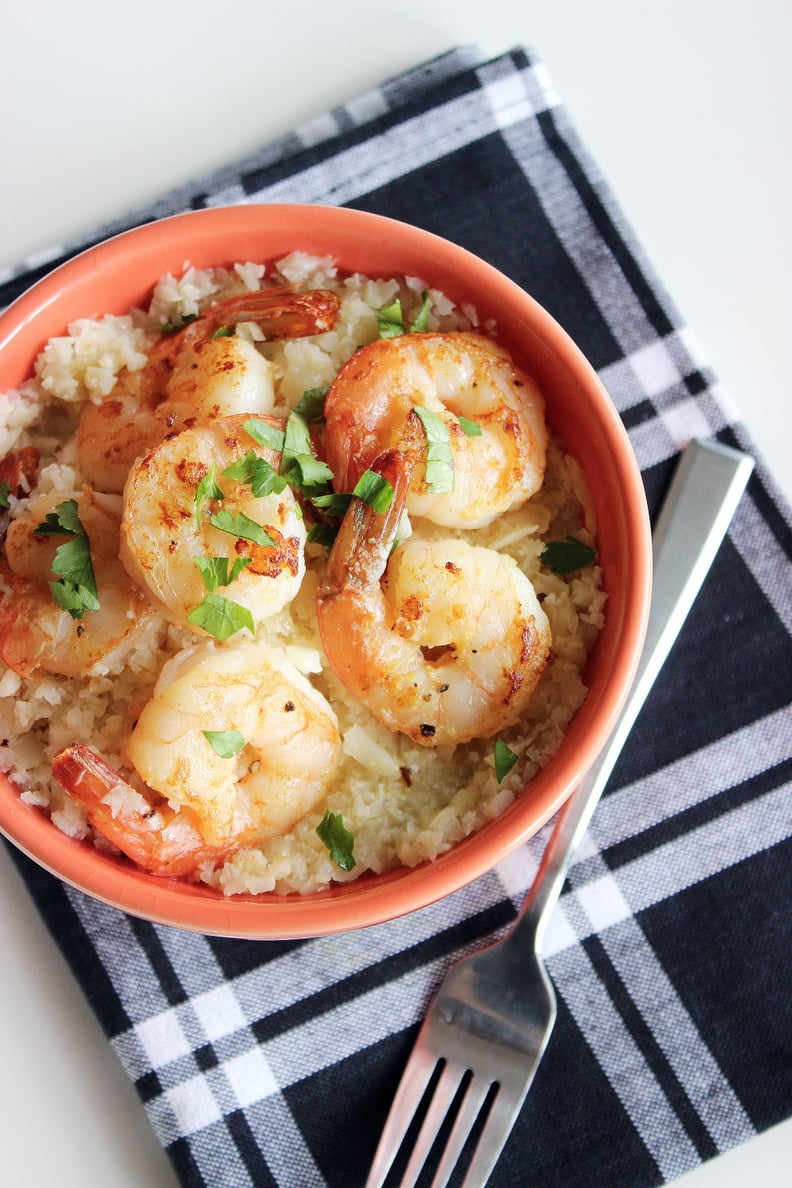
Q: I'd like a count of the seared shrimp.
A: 6